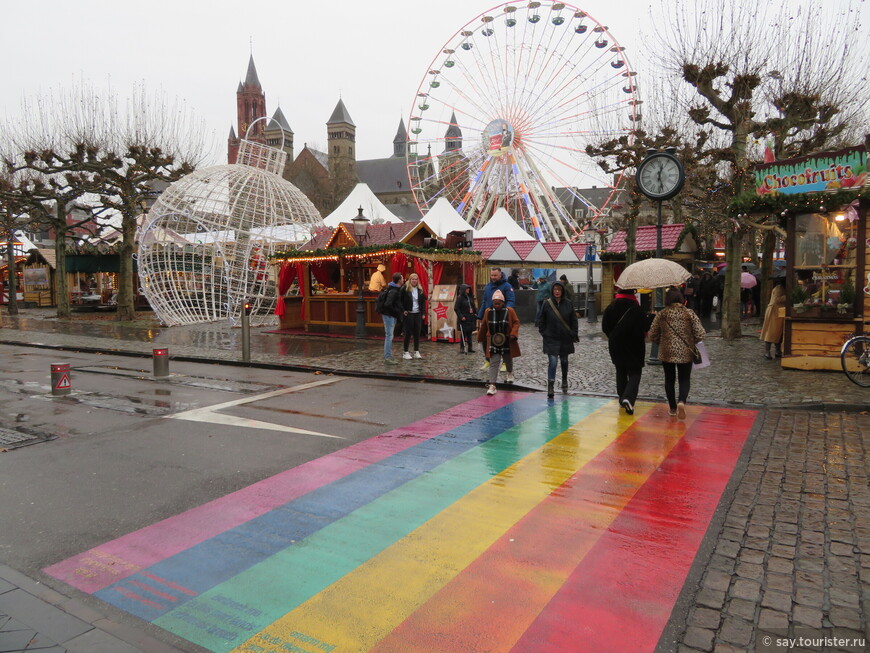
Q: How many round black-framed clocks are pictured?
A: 1